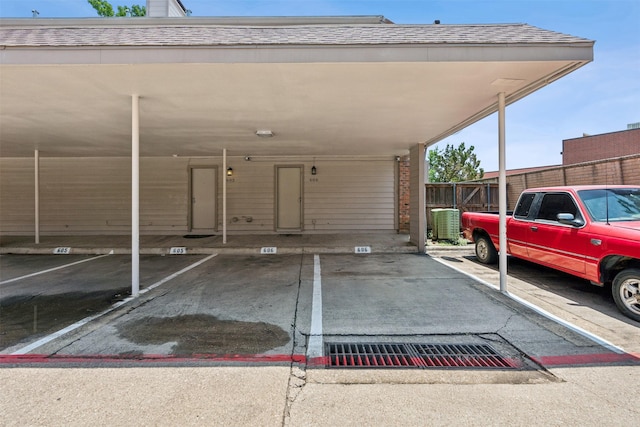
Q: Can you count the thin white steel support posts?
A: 4